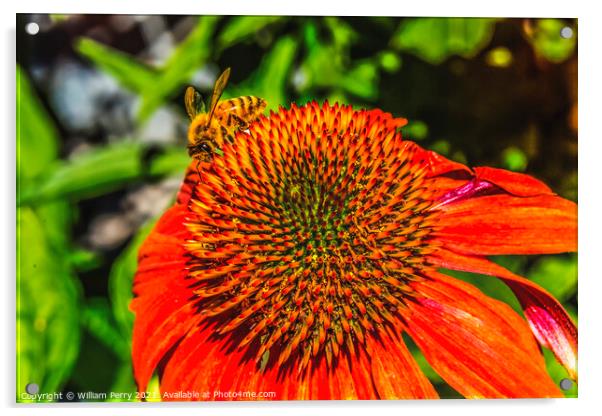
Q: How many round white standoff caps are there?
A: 4